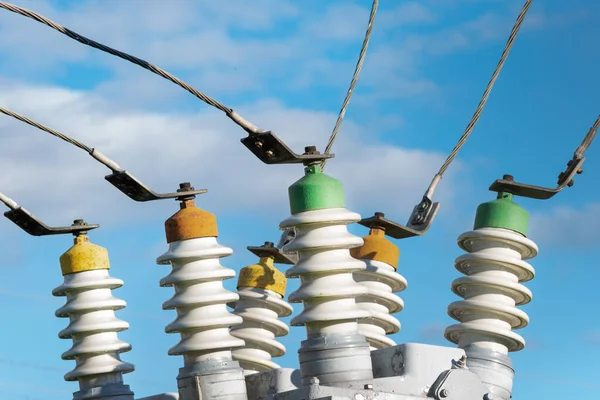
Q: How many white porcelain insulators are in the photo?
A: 6